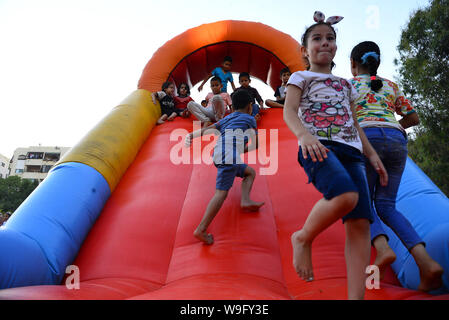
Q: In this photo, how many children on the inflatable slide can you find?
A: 9